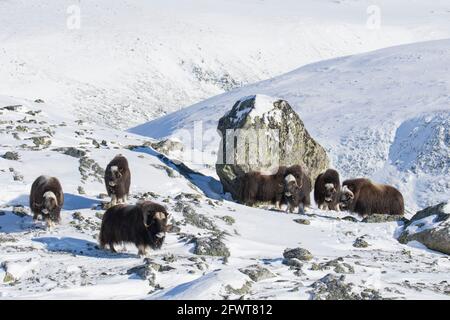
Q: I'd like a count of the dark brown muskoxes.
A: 7